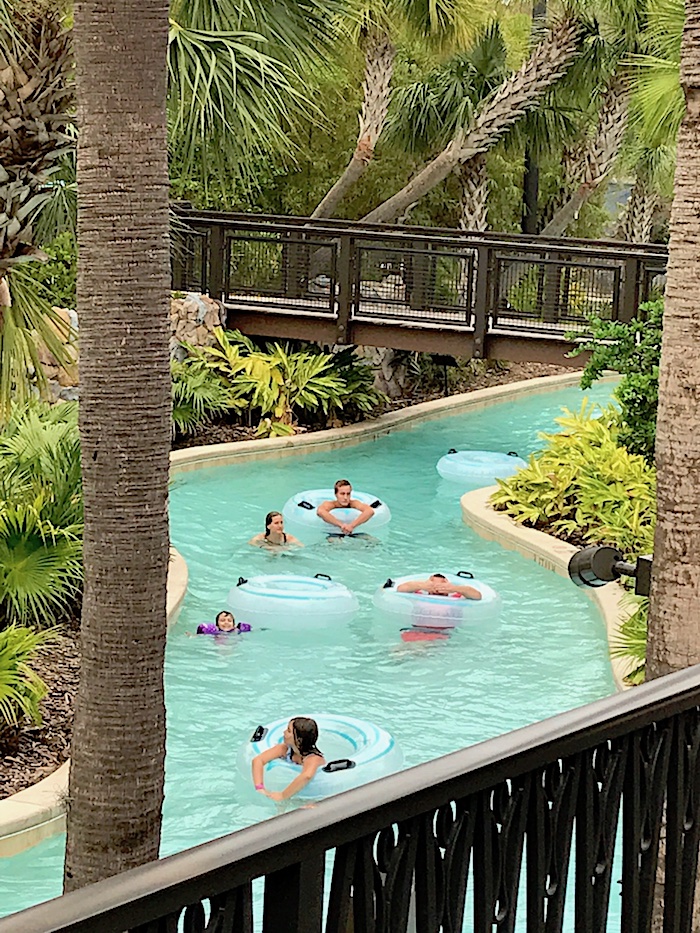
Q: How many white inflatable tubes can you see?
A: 5